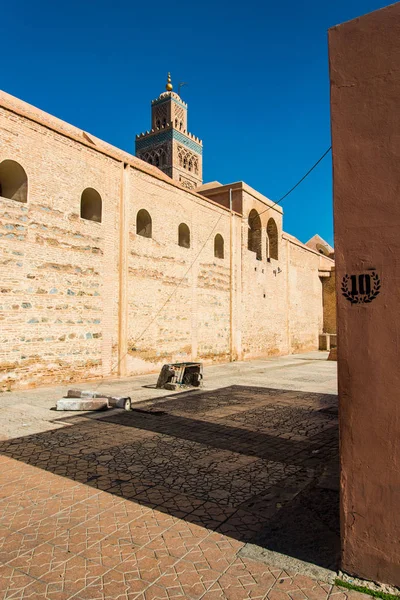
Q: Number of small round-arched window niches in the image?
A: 5